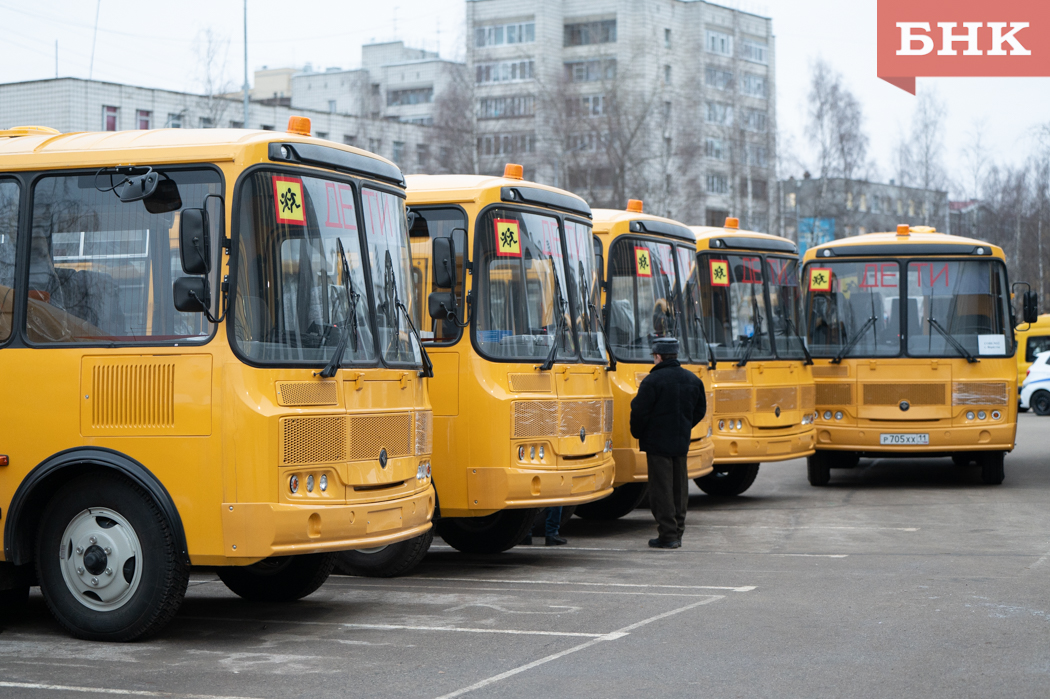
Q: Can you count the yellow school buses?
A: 5